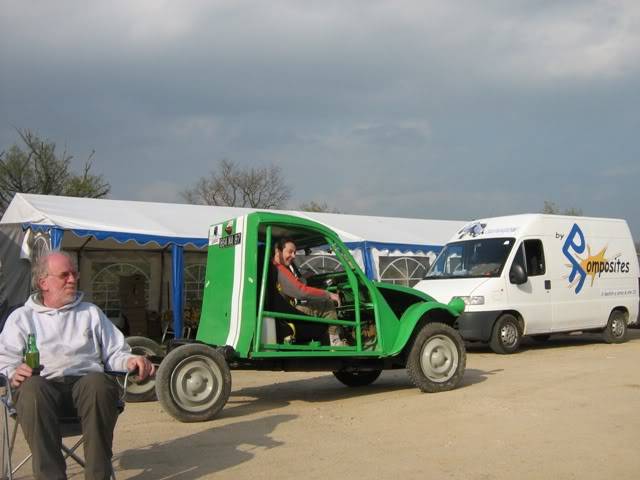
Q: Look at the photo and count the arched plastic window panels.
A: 5